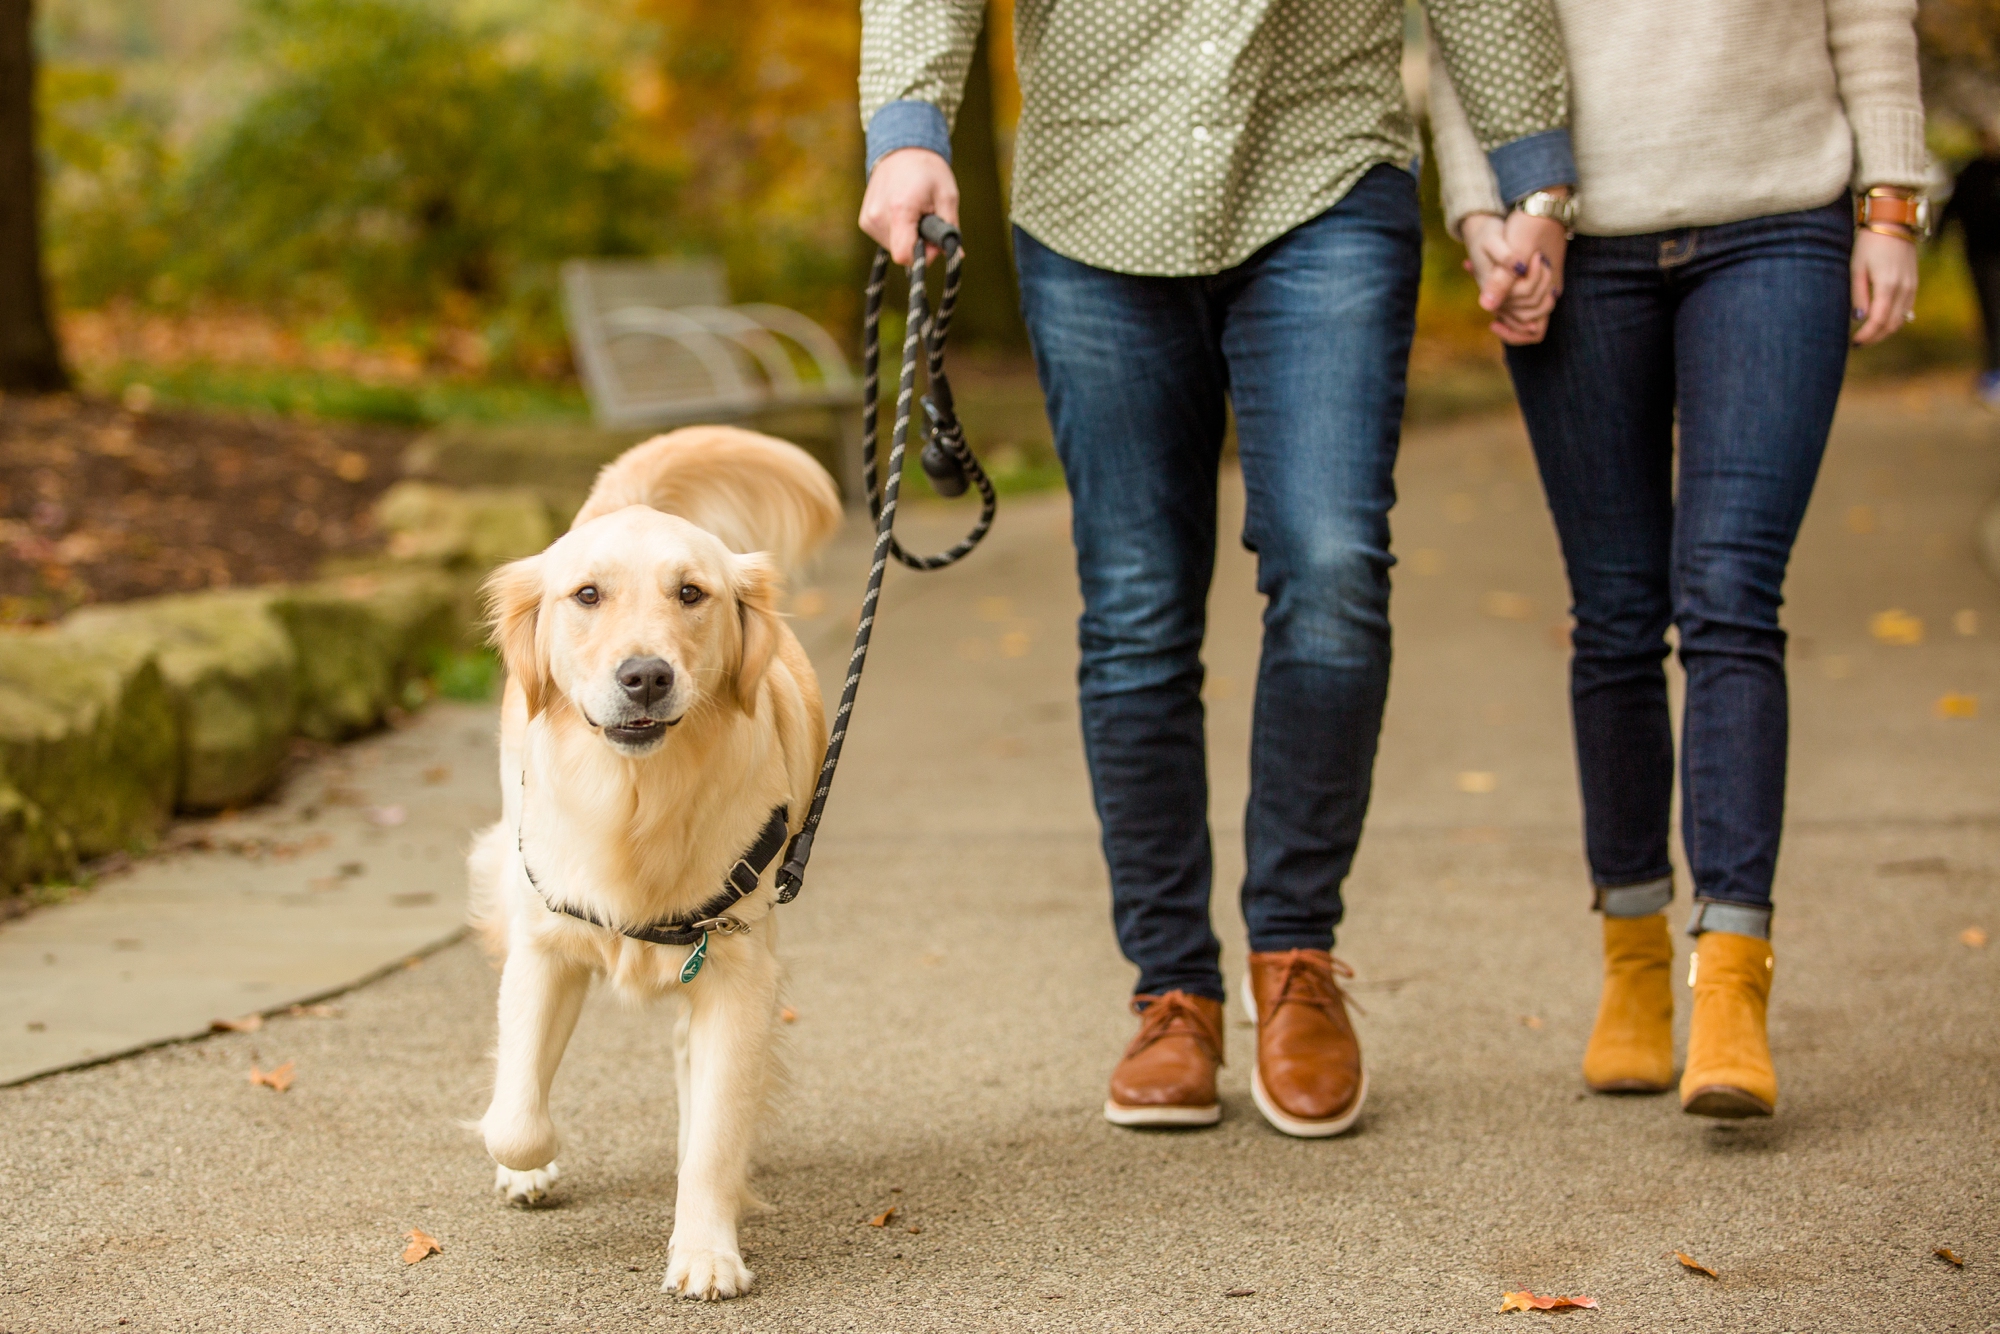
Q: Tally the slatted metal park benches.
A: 1